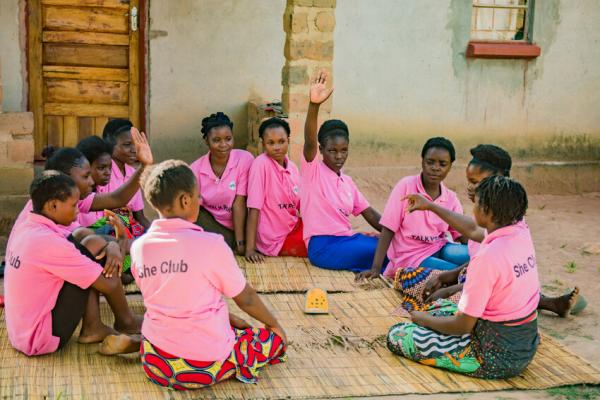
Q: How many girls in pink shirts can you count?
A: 11